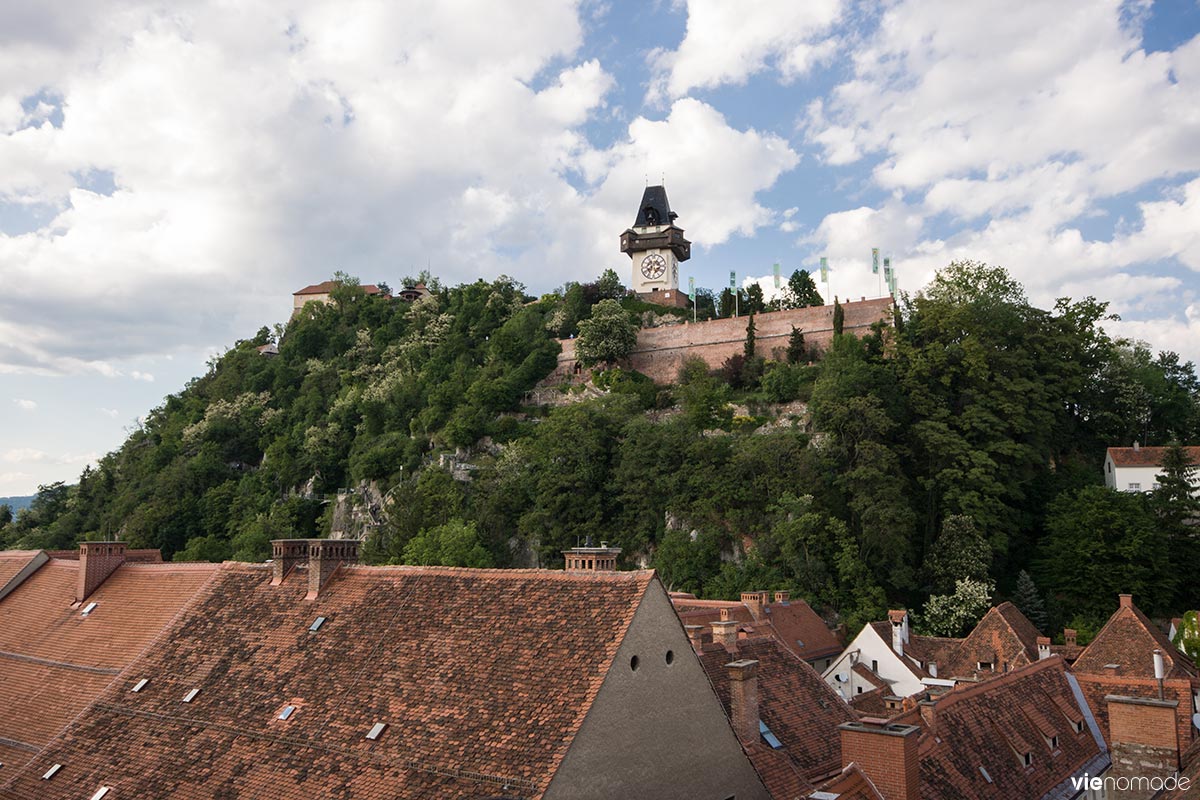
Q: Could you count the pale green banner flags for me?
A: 8